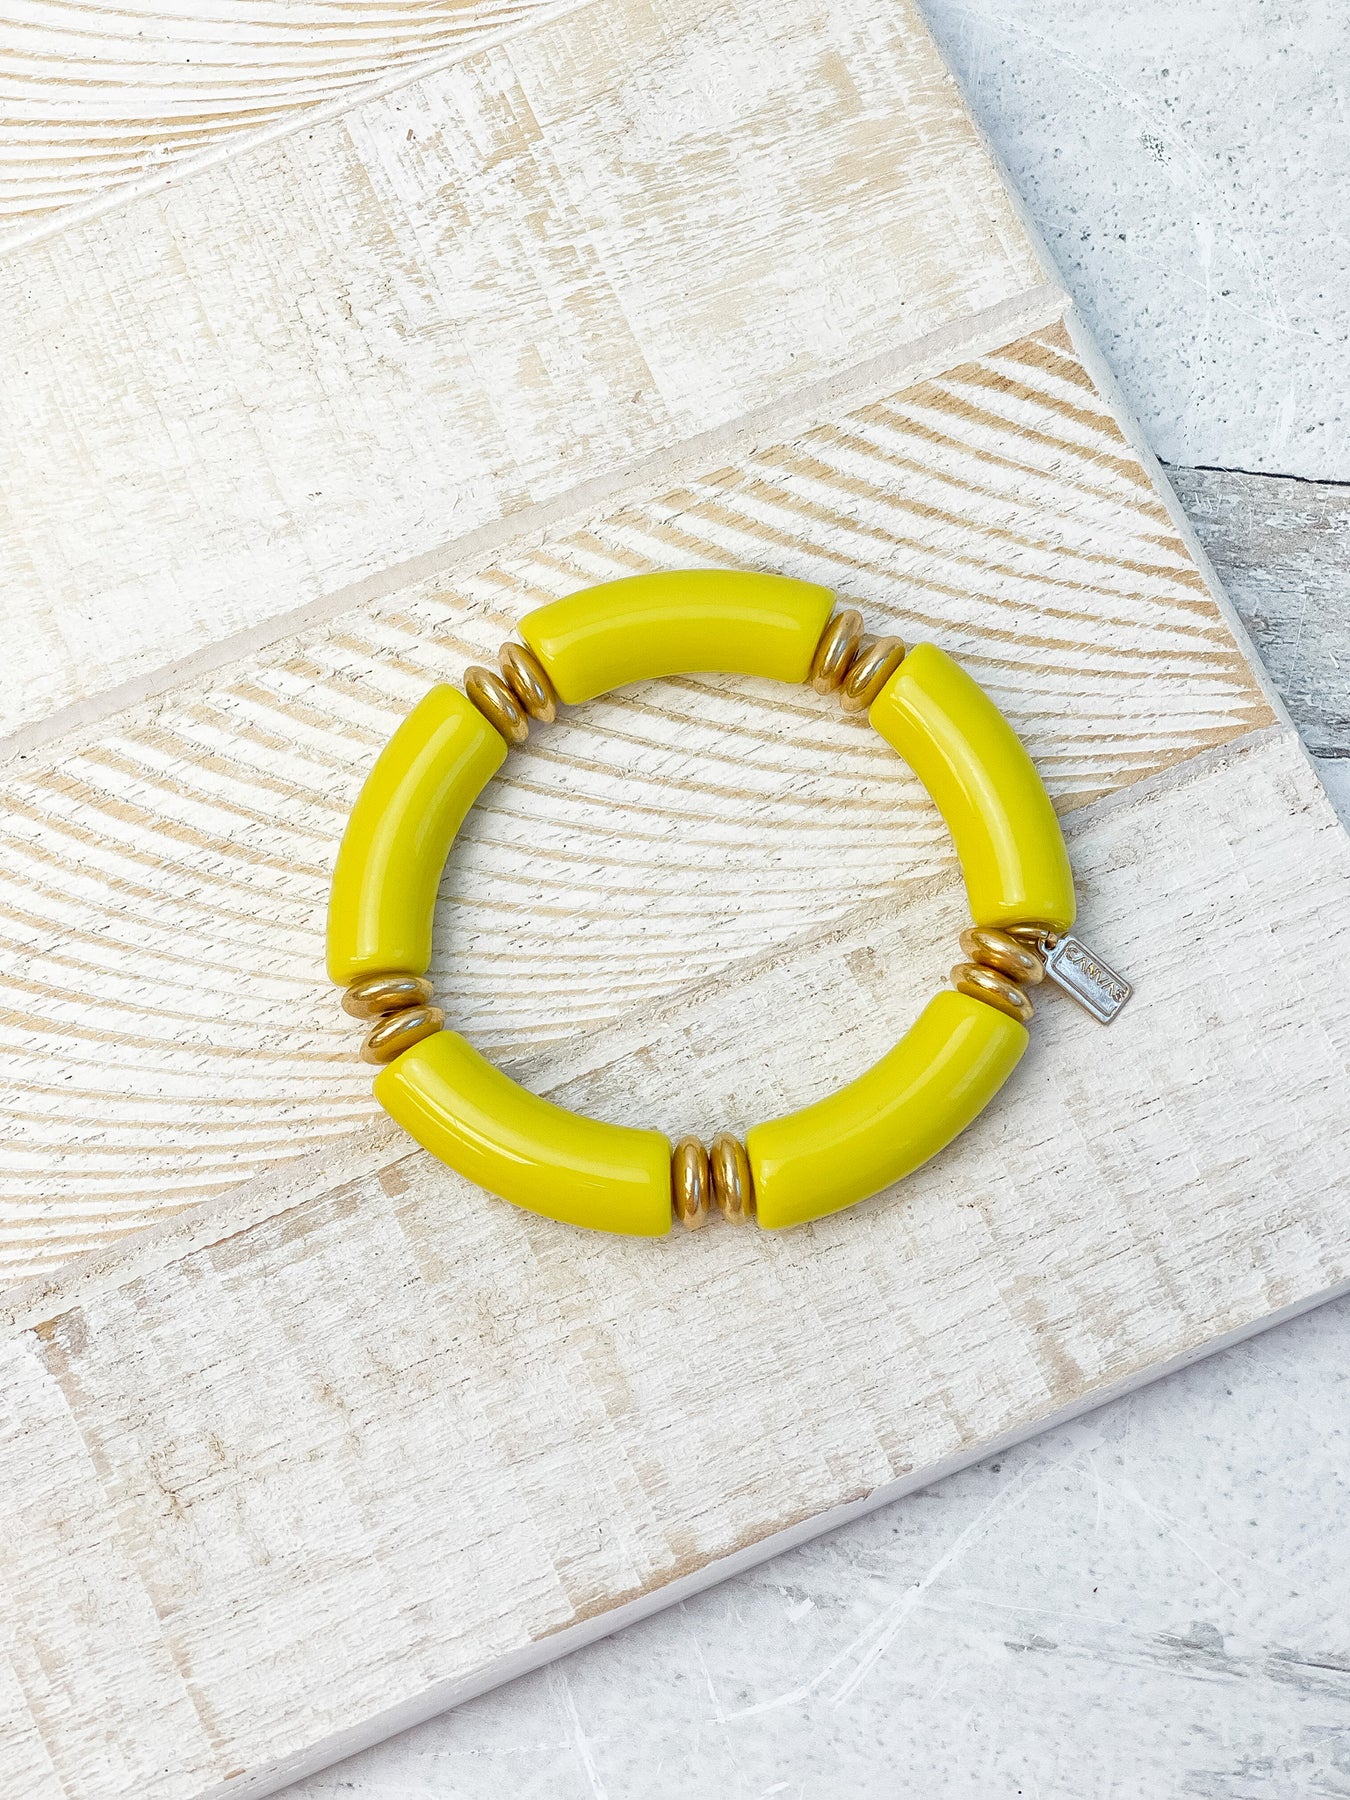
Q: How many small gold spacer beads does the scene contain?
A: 10